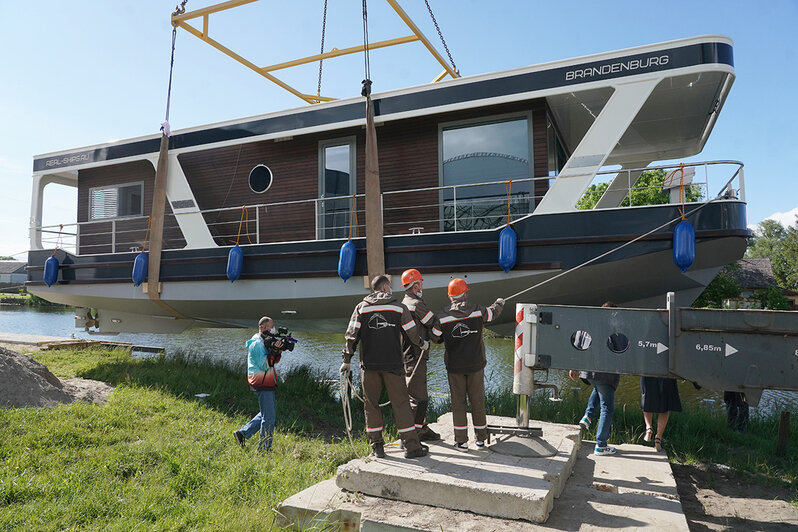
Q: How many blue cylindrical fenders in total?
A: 6